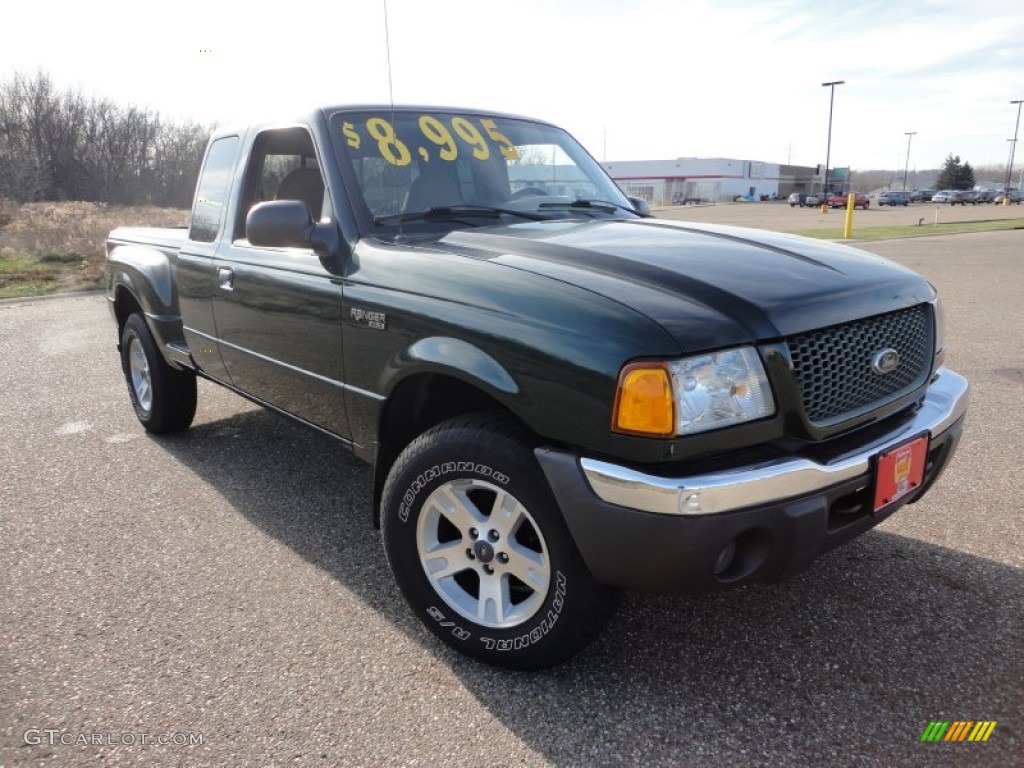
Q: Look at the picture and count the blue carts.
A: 0